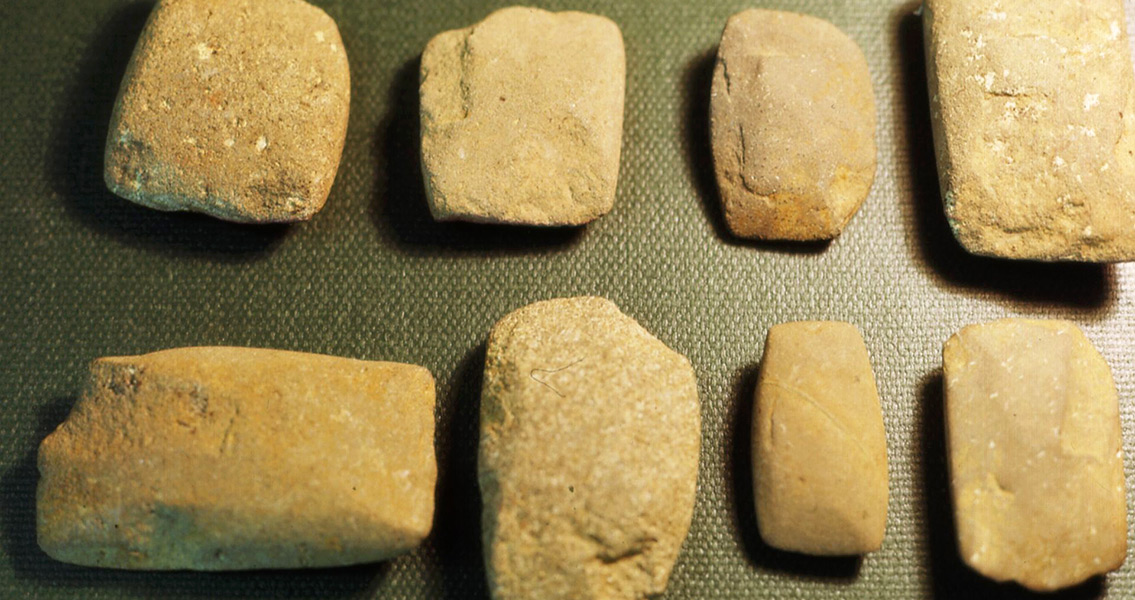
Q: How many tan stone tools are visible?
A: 8